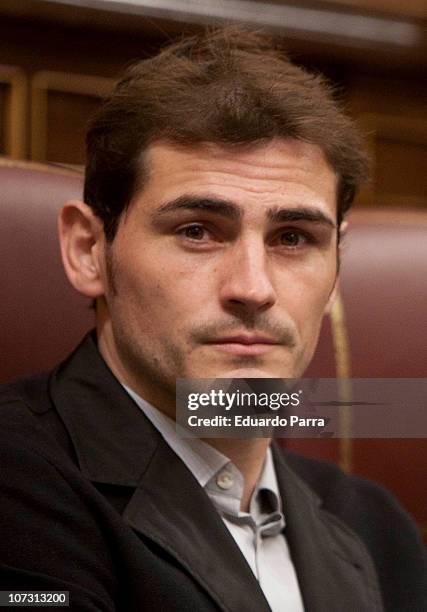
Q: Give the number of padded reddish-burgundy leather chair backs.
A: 2